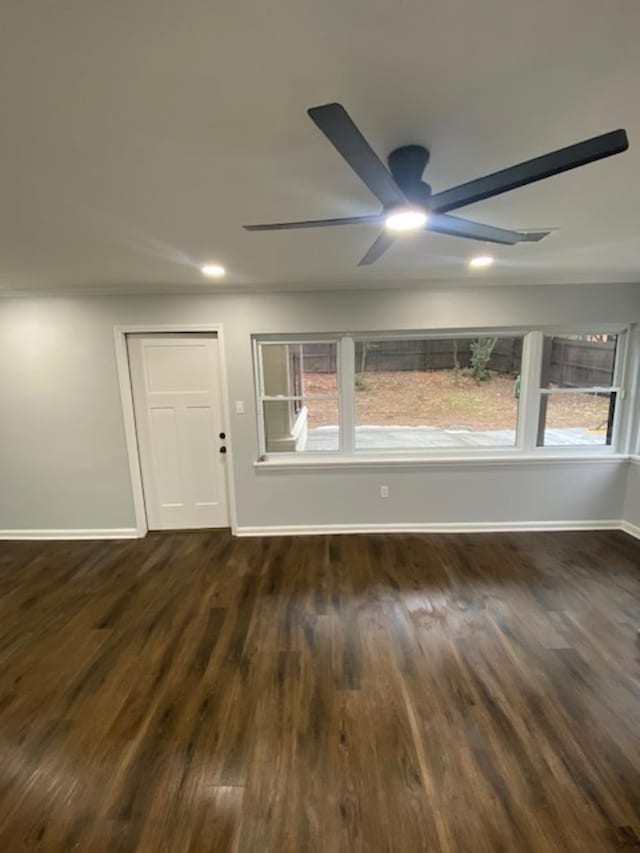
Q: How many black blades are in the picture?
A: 5